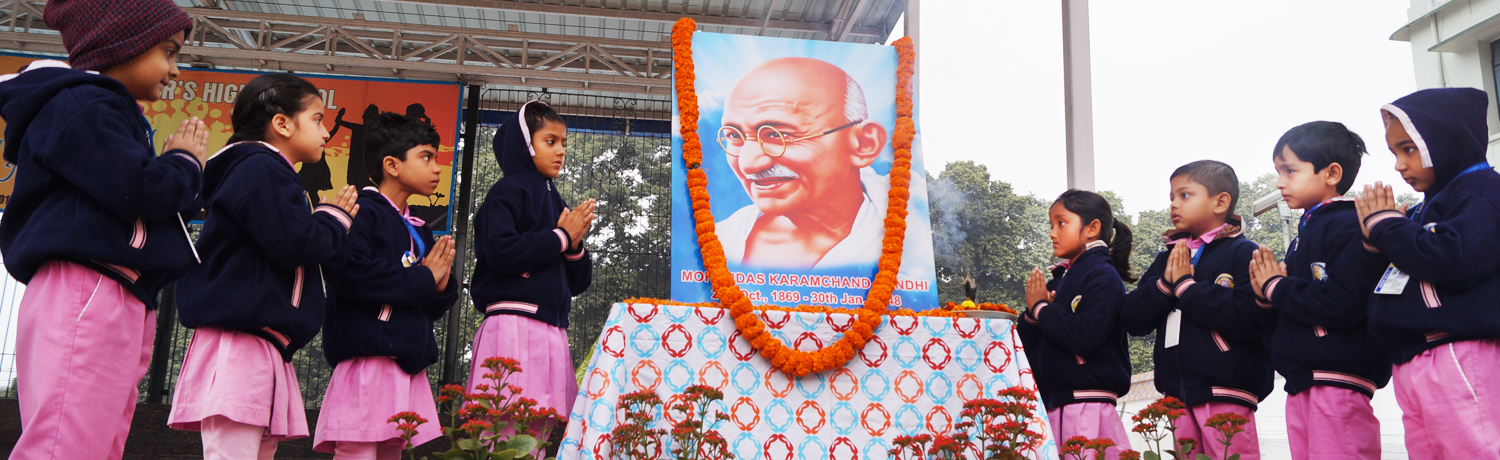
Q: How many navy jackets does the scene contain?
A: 8